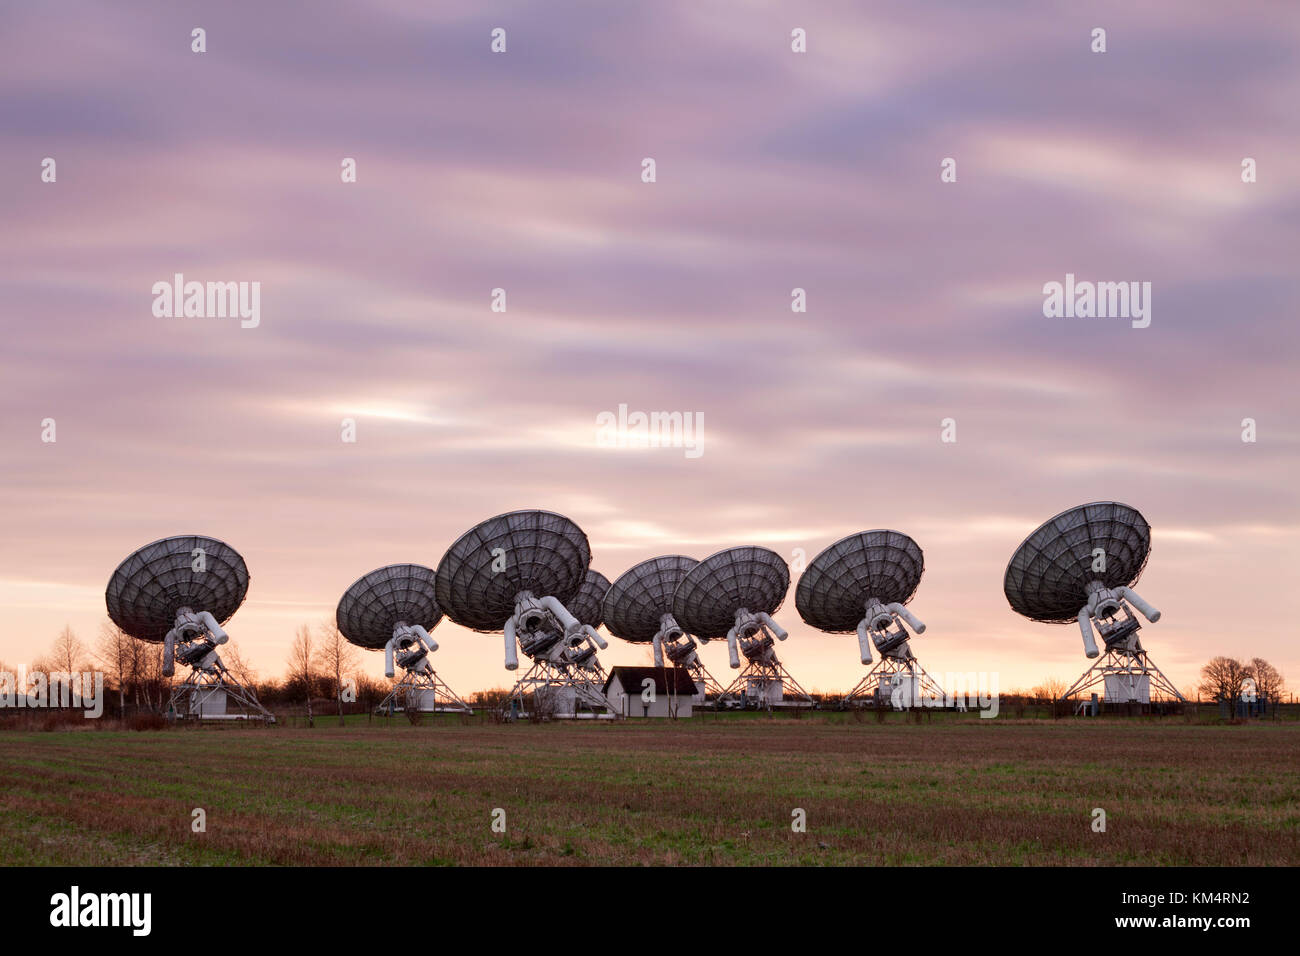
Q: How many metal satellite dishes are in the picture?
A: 8